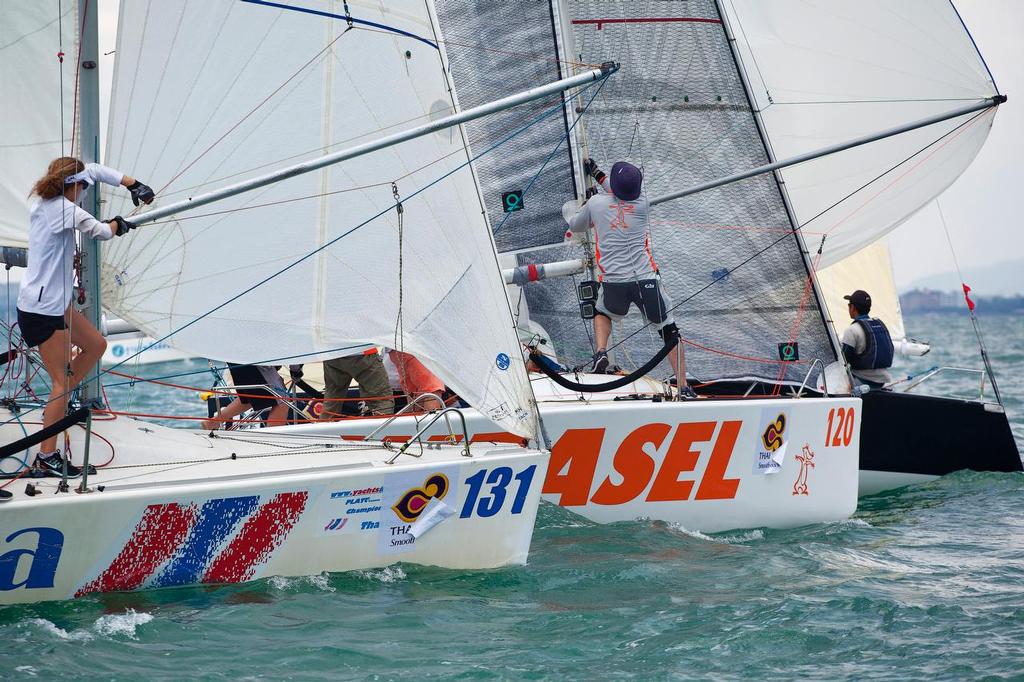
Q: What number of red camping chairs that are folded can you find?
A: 0